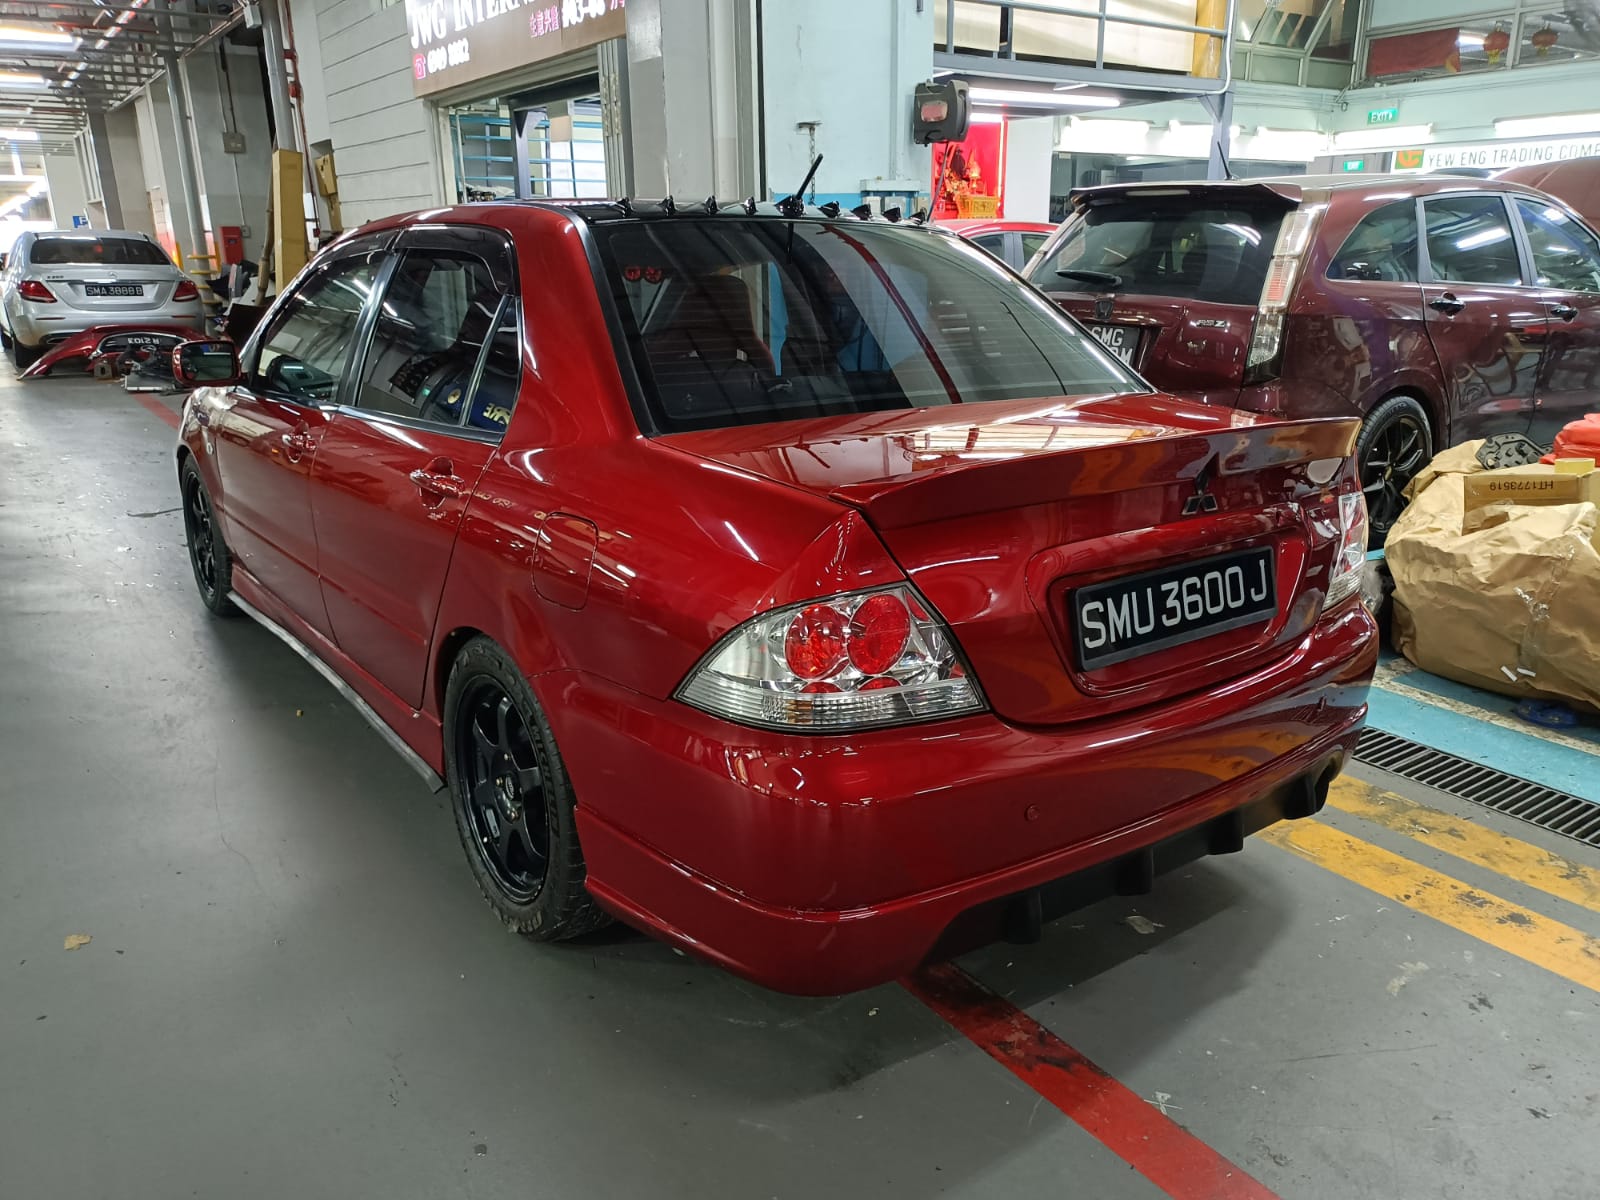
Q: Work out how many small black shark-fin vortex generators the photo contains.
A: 8